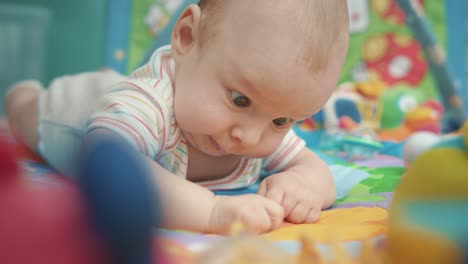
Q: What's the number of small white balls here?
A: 1